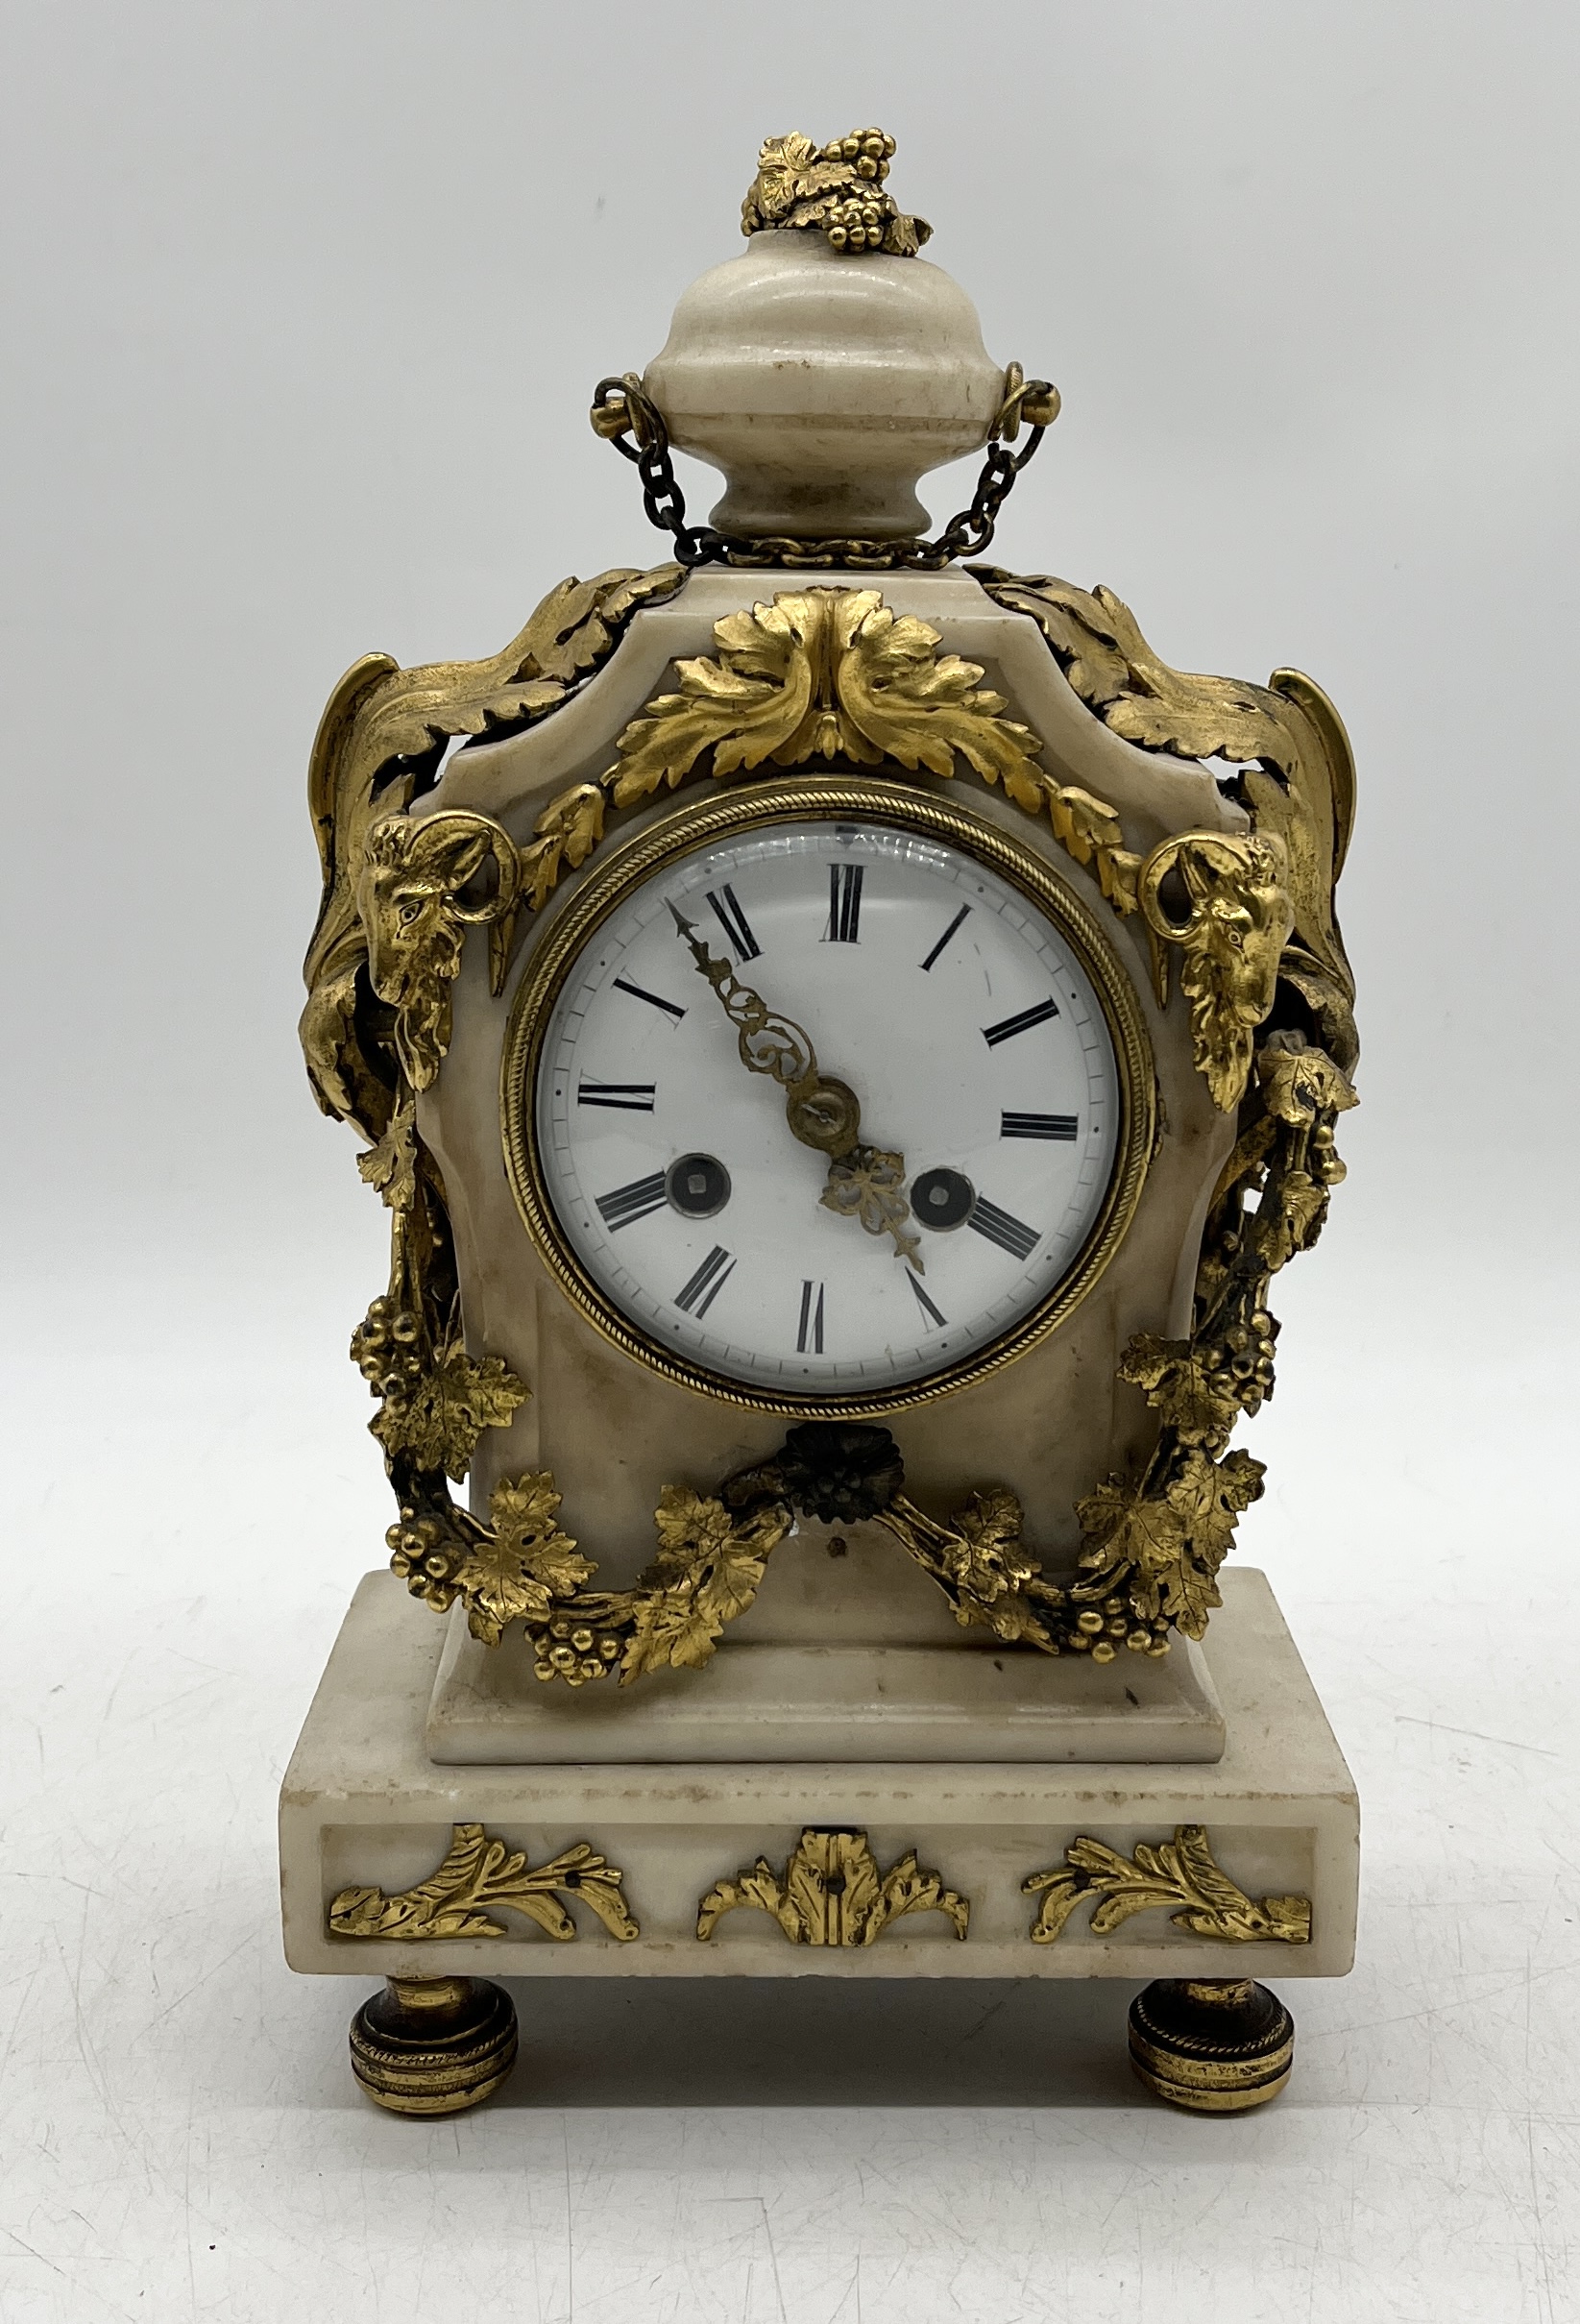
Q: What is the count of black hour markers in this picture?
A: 12